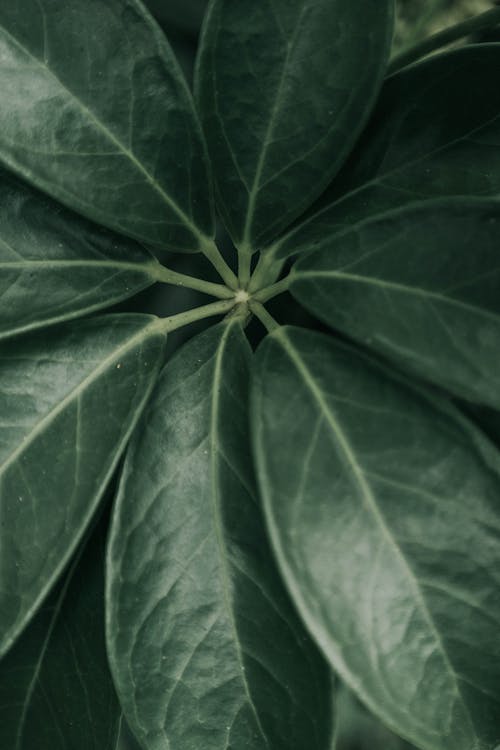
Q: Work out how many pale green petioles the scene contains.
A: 8